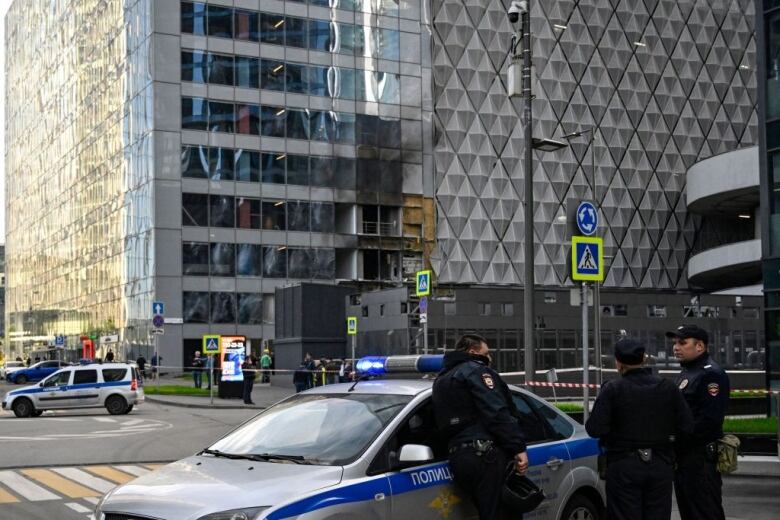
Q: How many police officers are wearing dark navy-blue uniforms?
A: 3